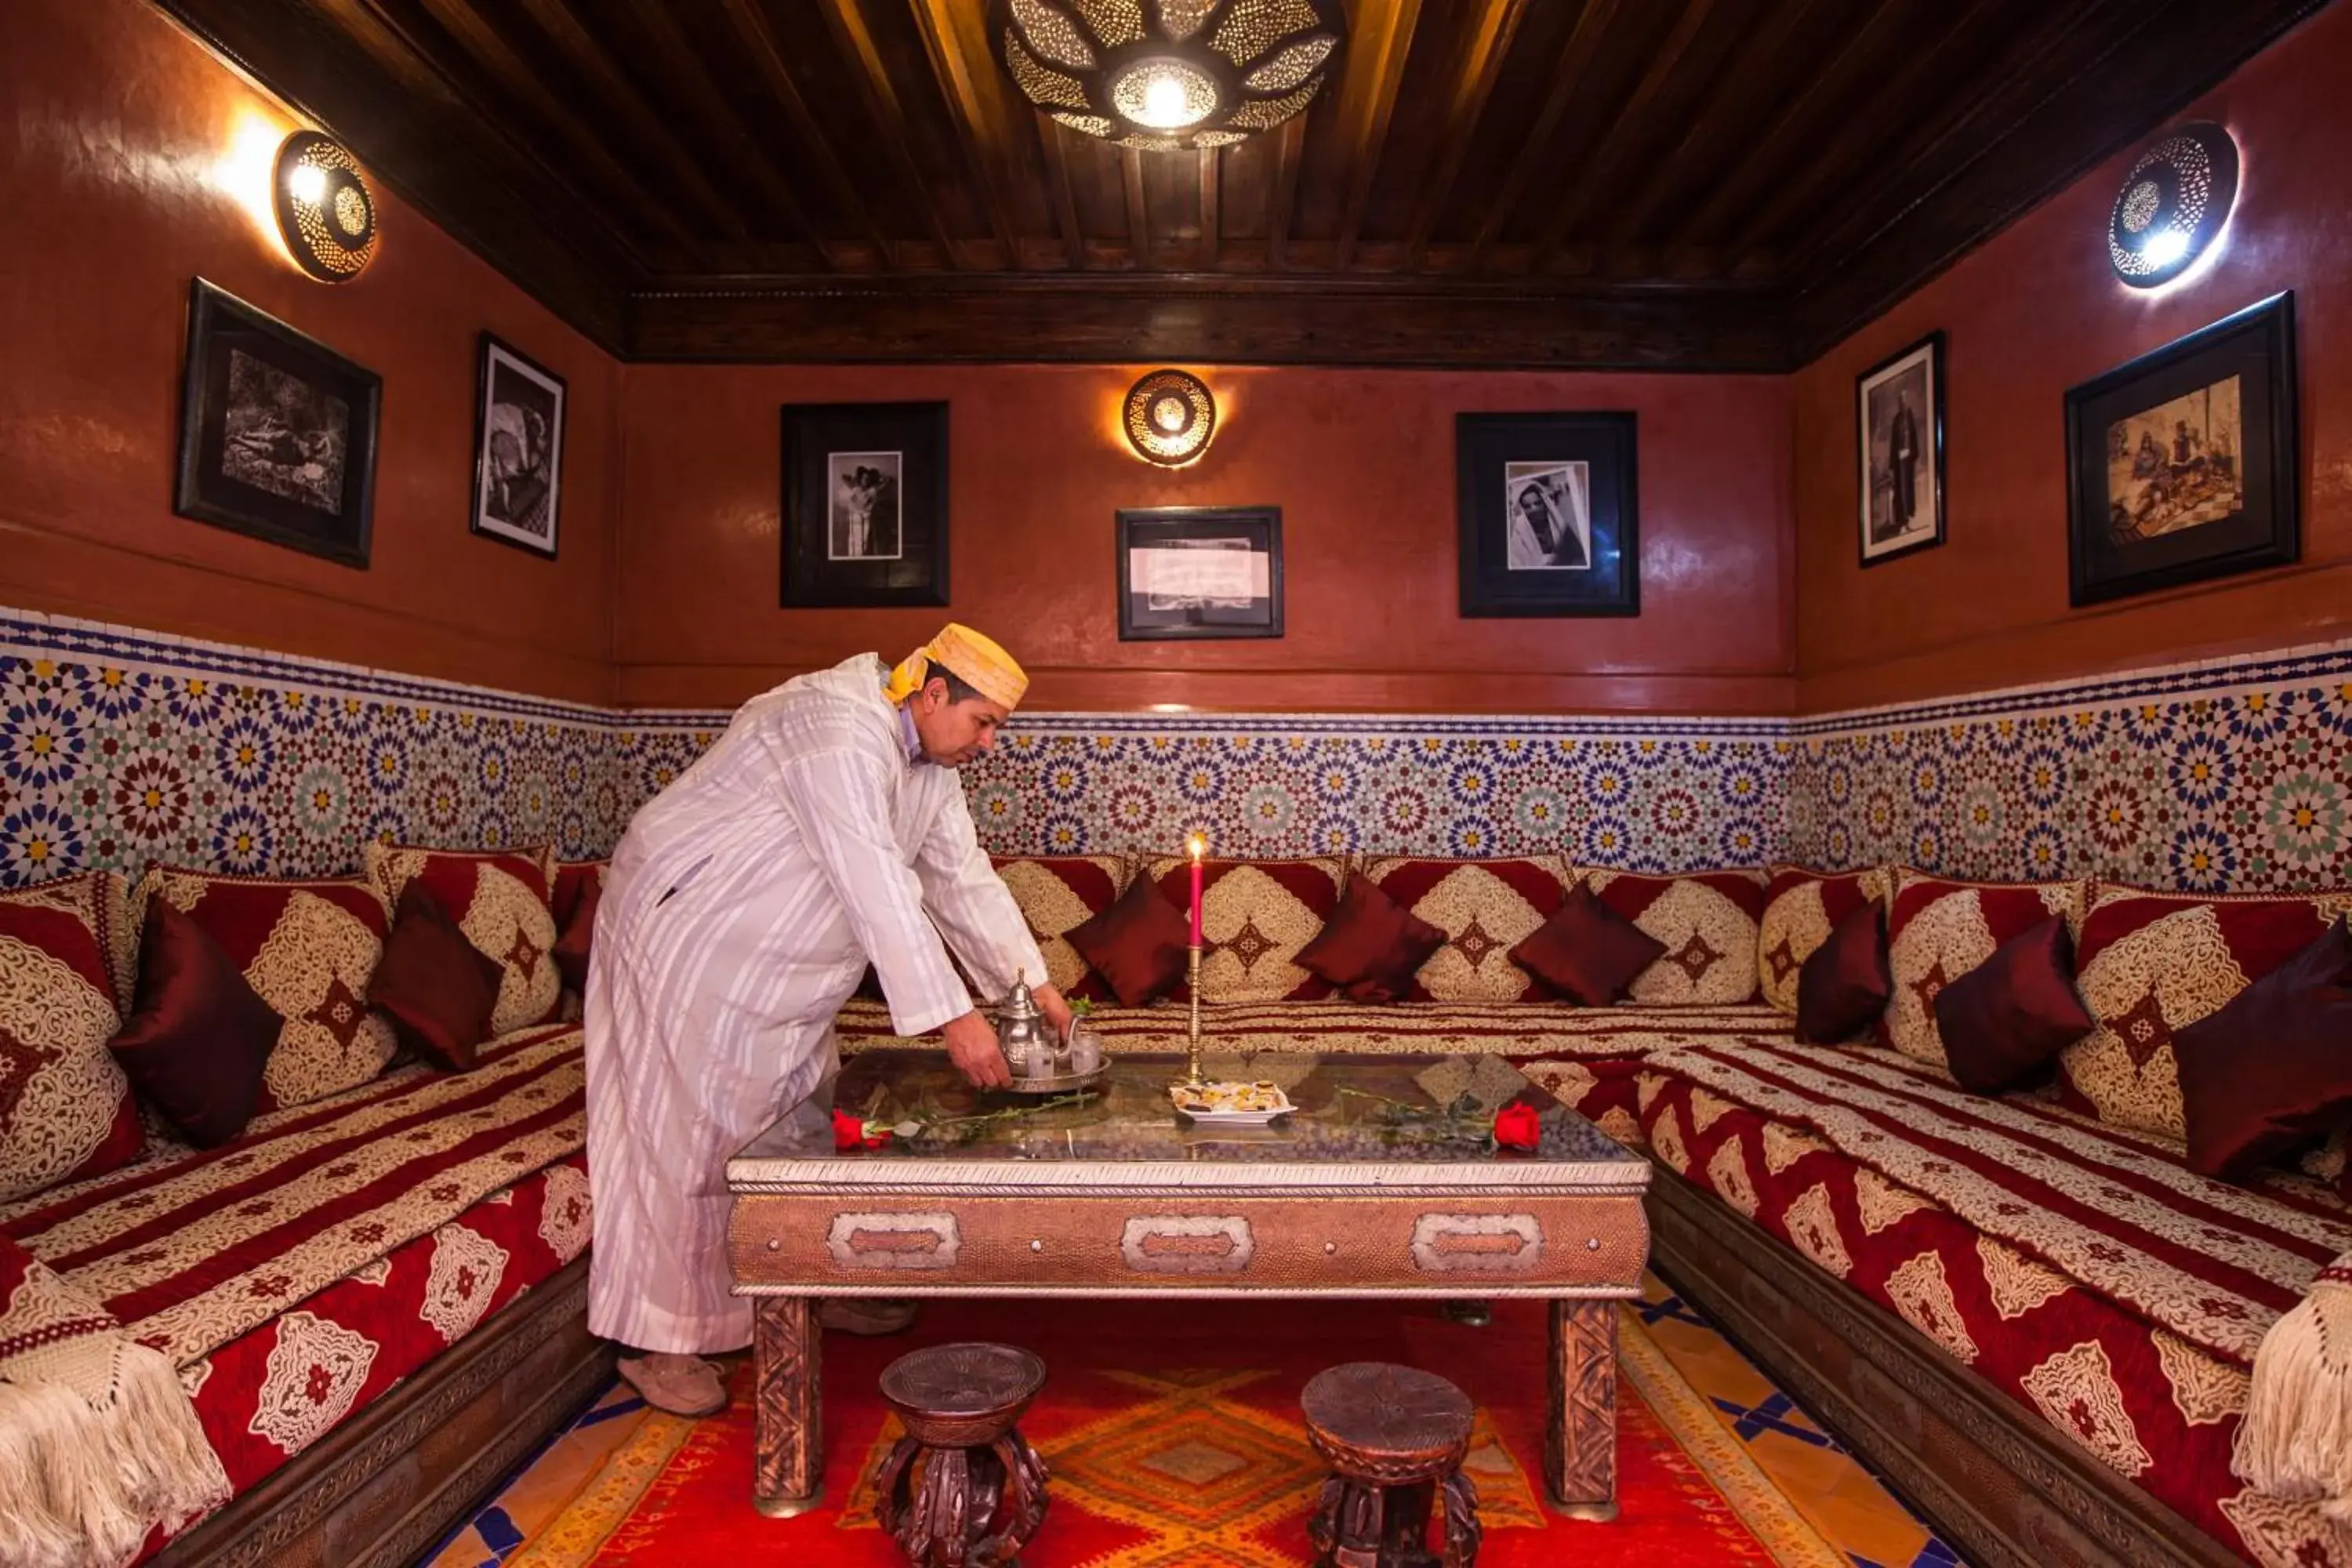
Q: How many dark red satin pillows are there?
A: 9